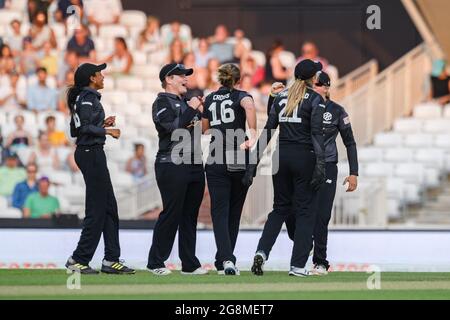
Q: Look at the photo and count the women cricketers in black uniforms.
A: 5